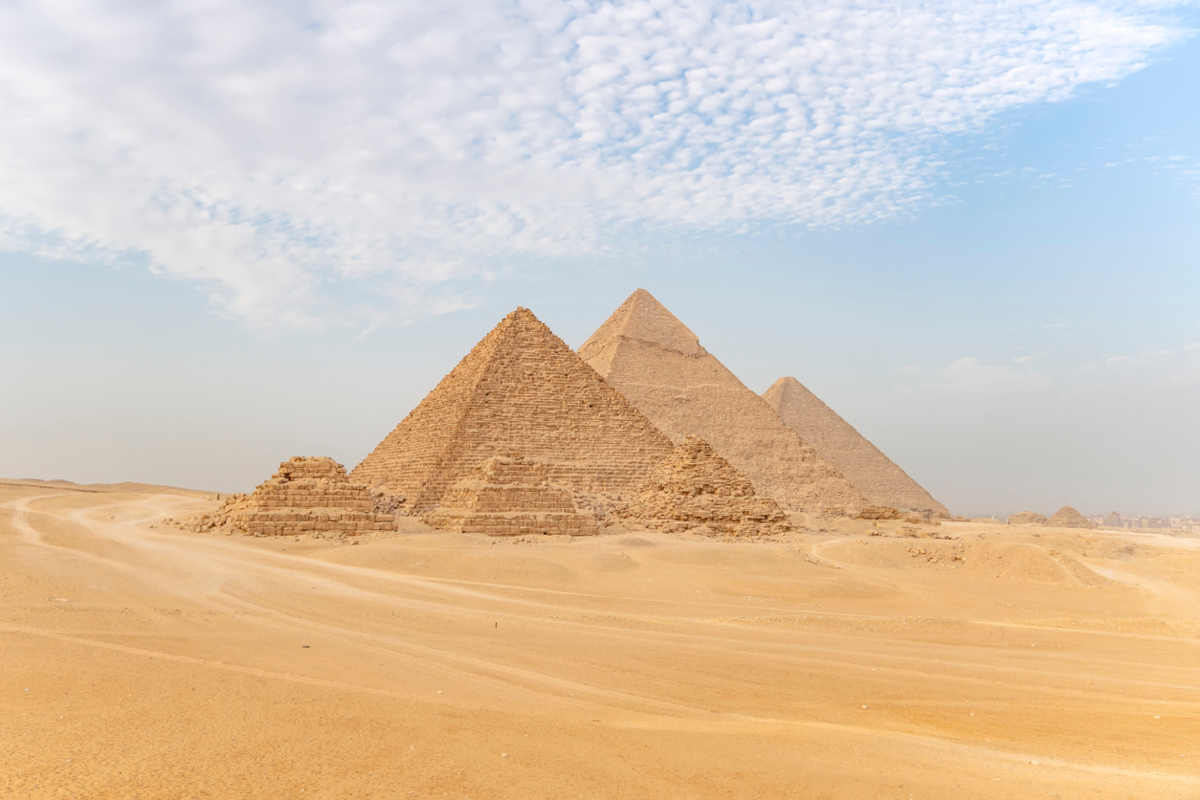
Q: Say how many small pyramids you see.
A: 3